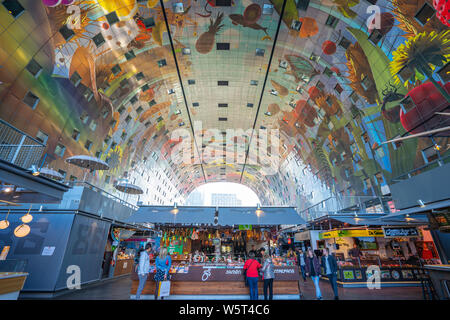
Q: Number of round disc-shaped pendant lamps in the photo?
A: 3